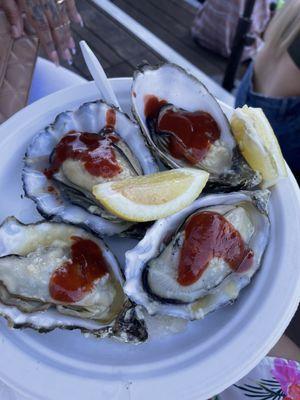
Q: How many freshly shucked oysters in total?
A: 4